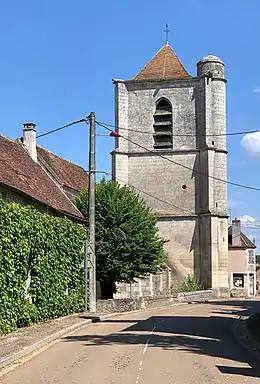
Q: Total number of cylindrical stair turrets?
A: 1